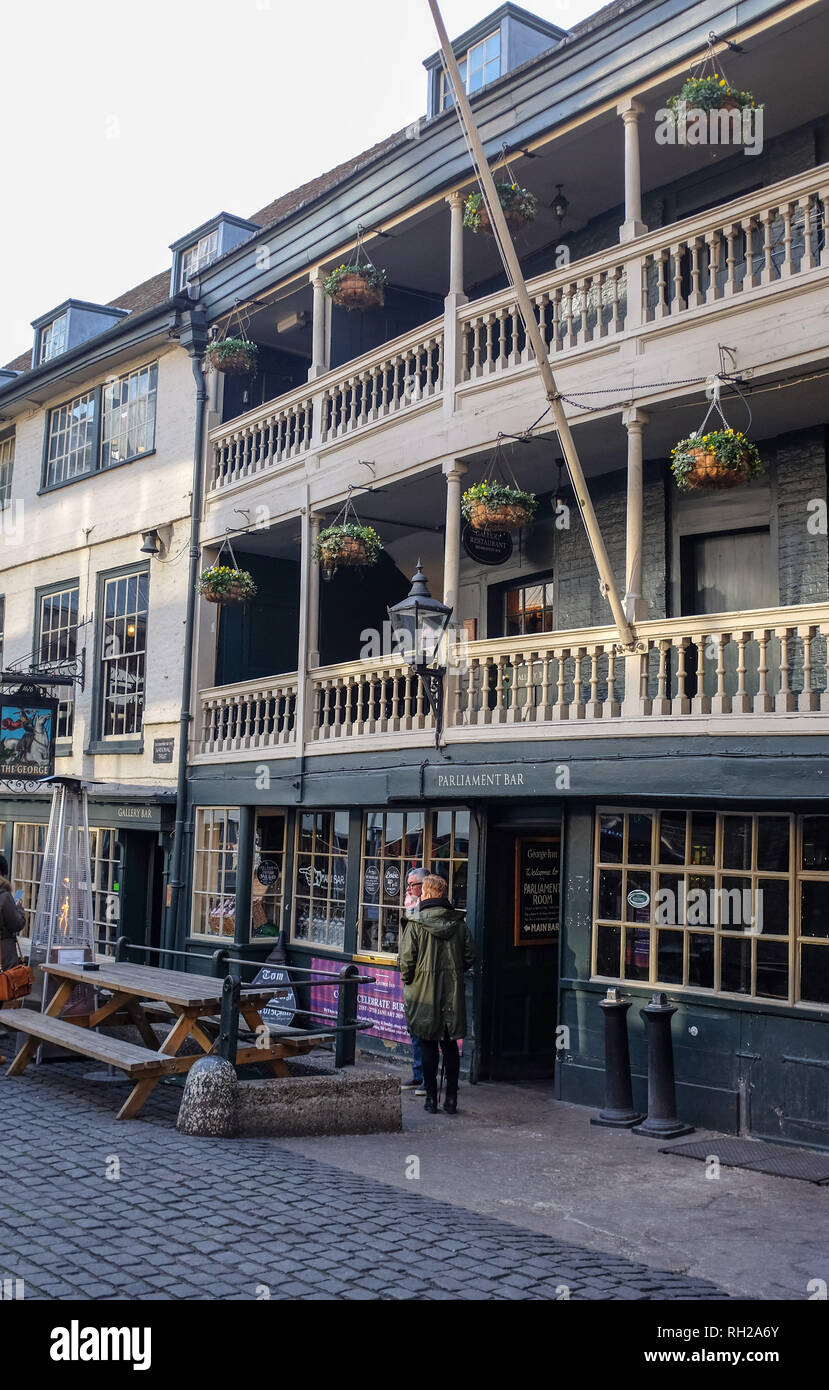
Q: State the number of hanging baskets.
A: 8